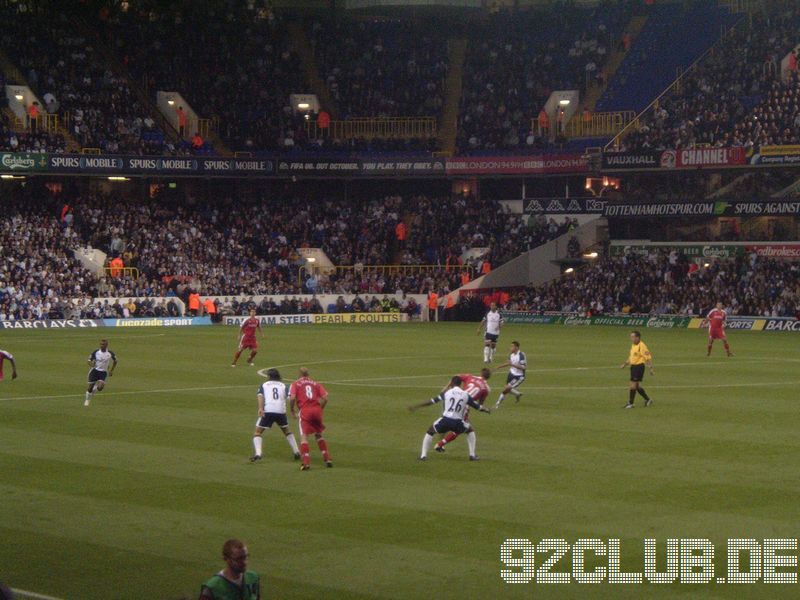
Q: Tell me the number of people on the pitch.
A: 11